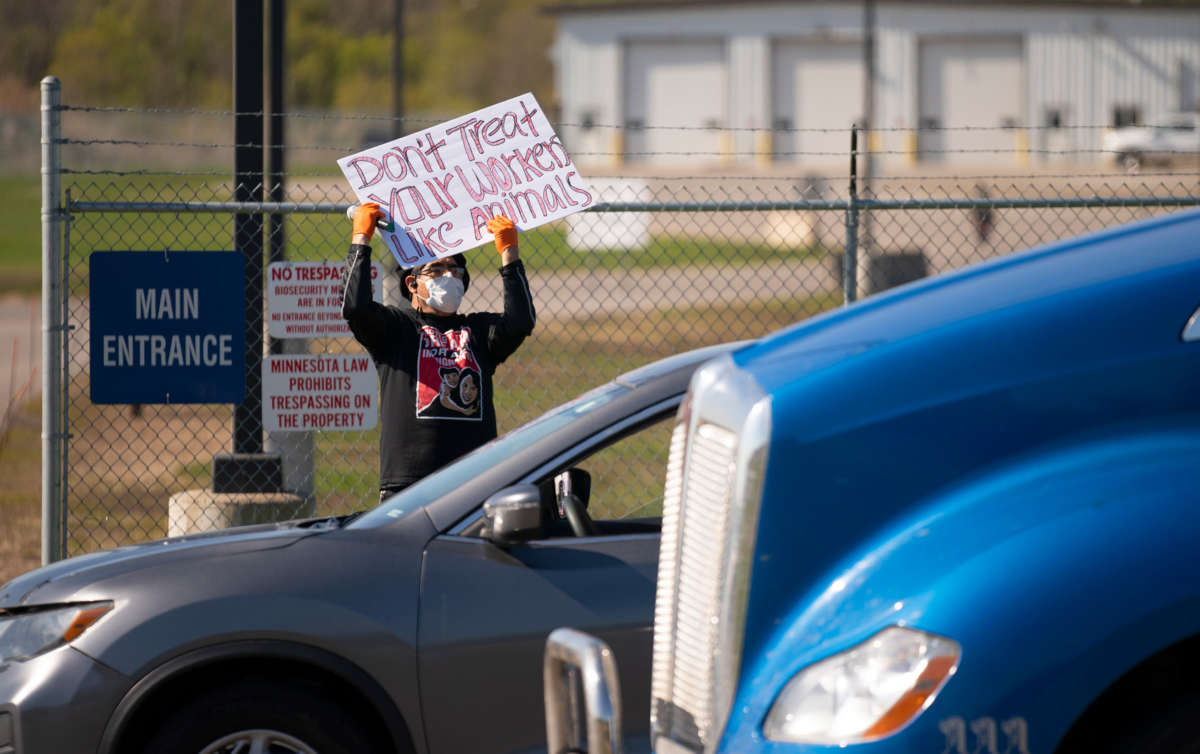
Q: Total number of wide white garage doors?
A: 3